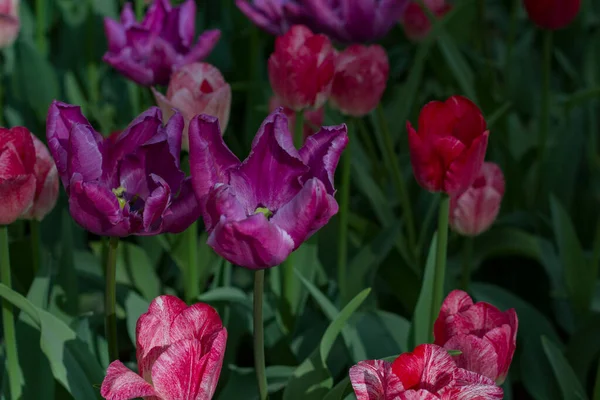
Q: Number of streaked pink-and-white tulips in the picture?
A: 3